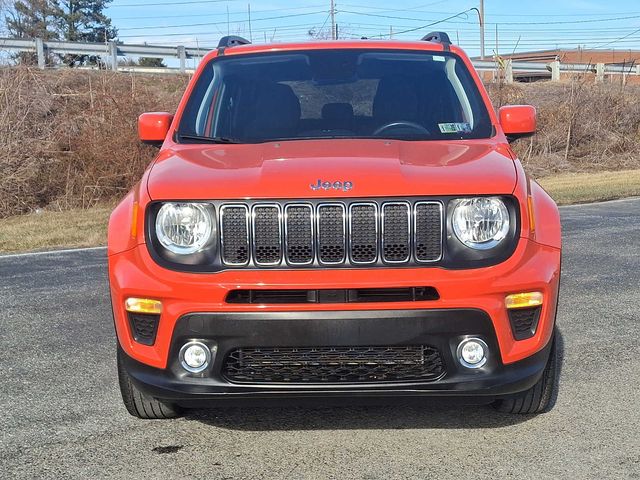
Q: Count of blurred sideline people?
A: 0